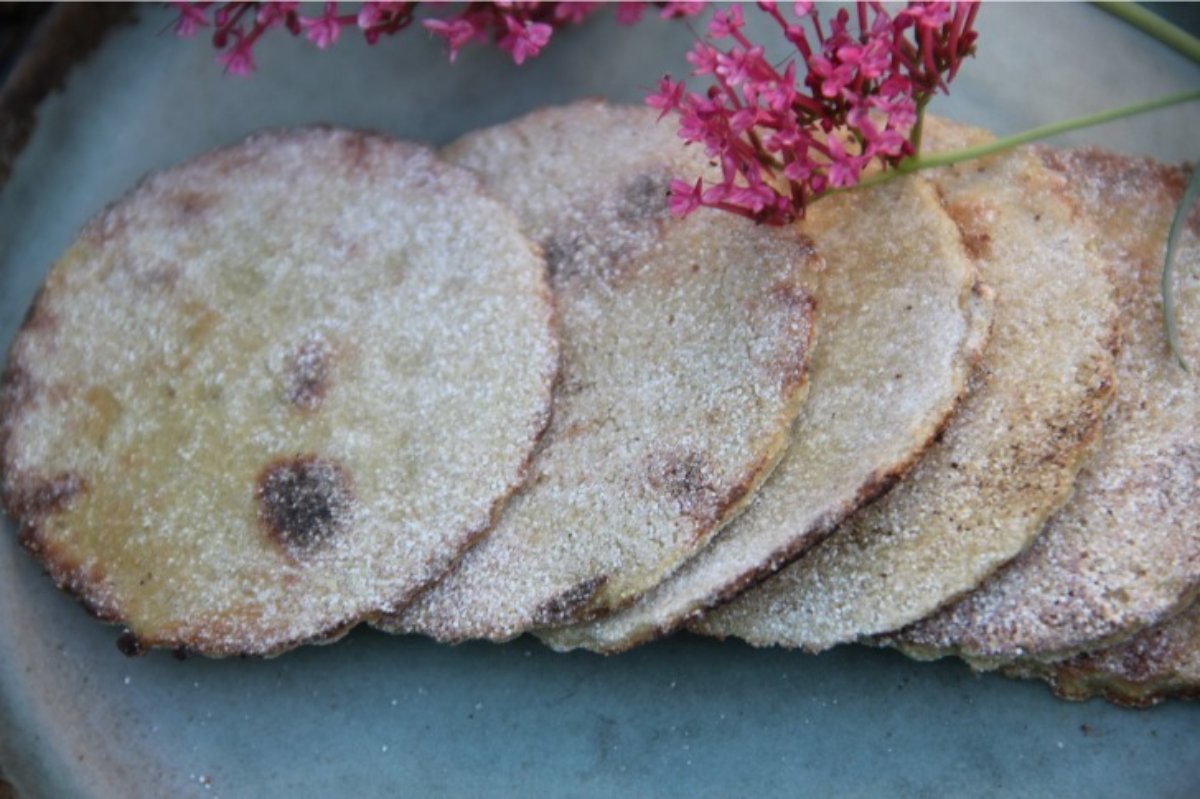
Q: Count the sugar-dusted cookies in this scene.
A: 6